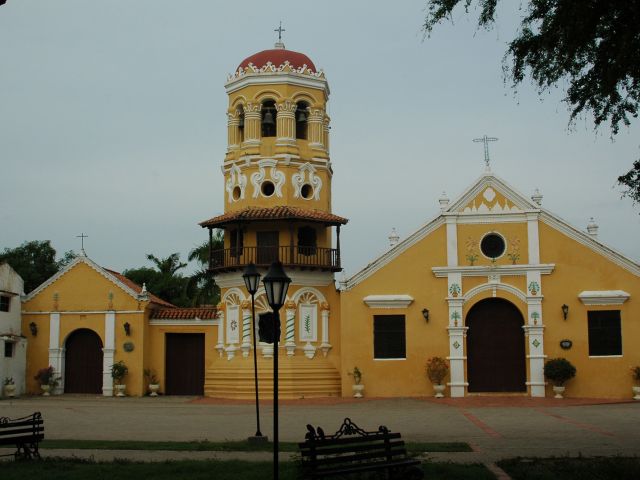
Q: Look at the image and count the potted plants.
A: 8